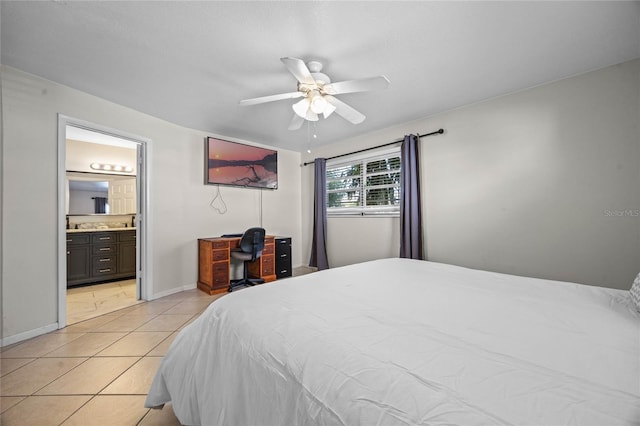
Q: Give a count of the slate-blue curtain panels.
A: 2